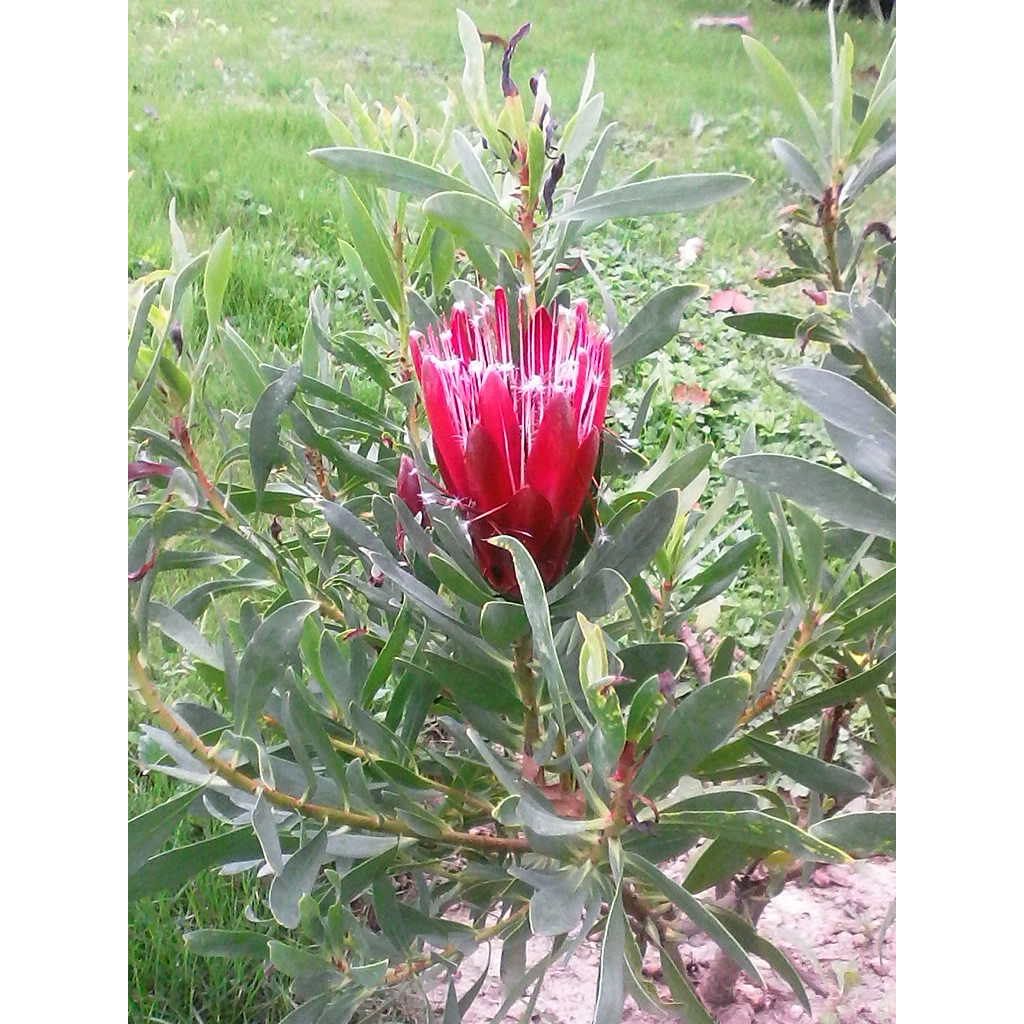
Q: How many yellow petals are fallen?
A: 0